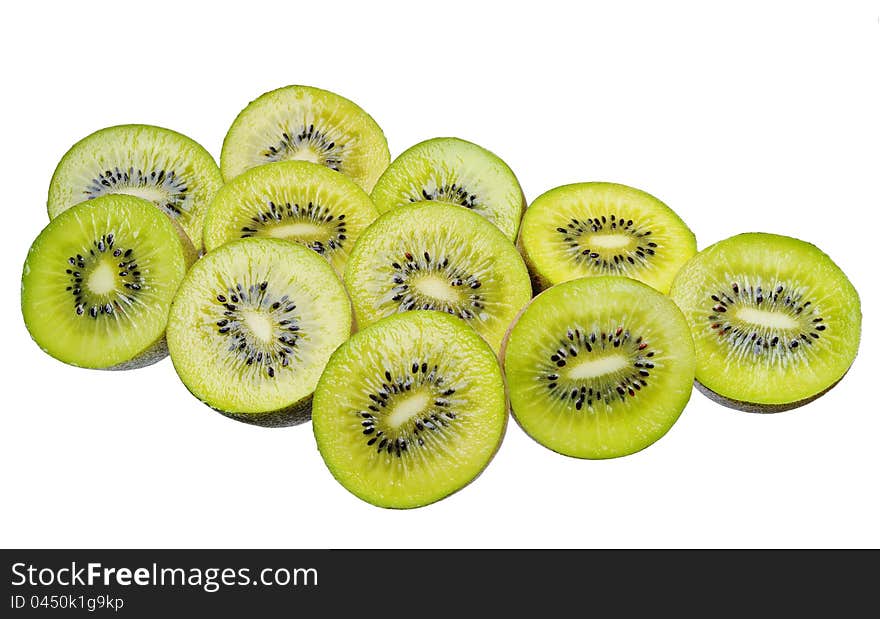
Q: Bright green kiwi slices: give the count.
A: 11